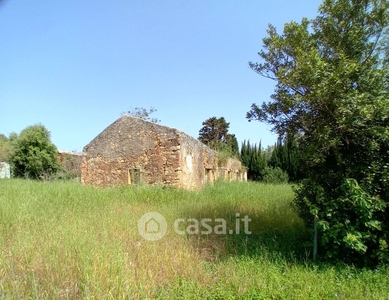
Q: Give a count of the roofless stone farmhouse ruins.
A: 1